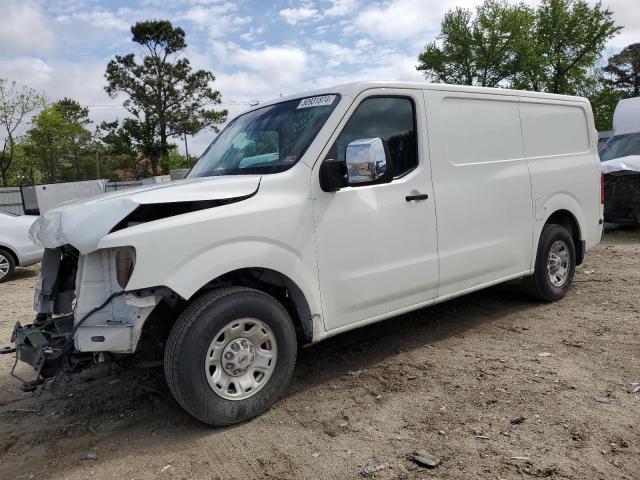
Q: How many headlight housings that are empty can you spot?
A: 1